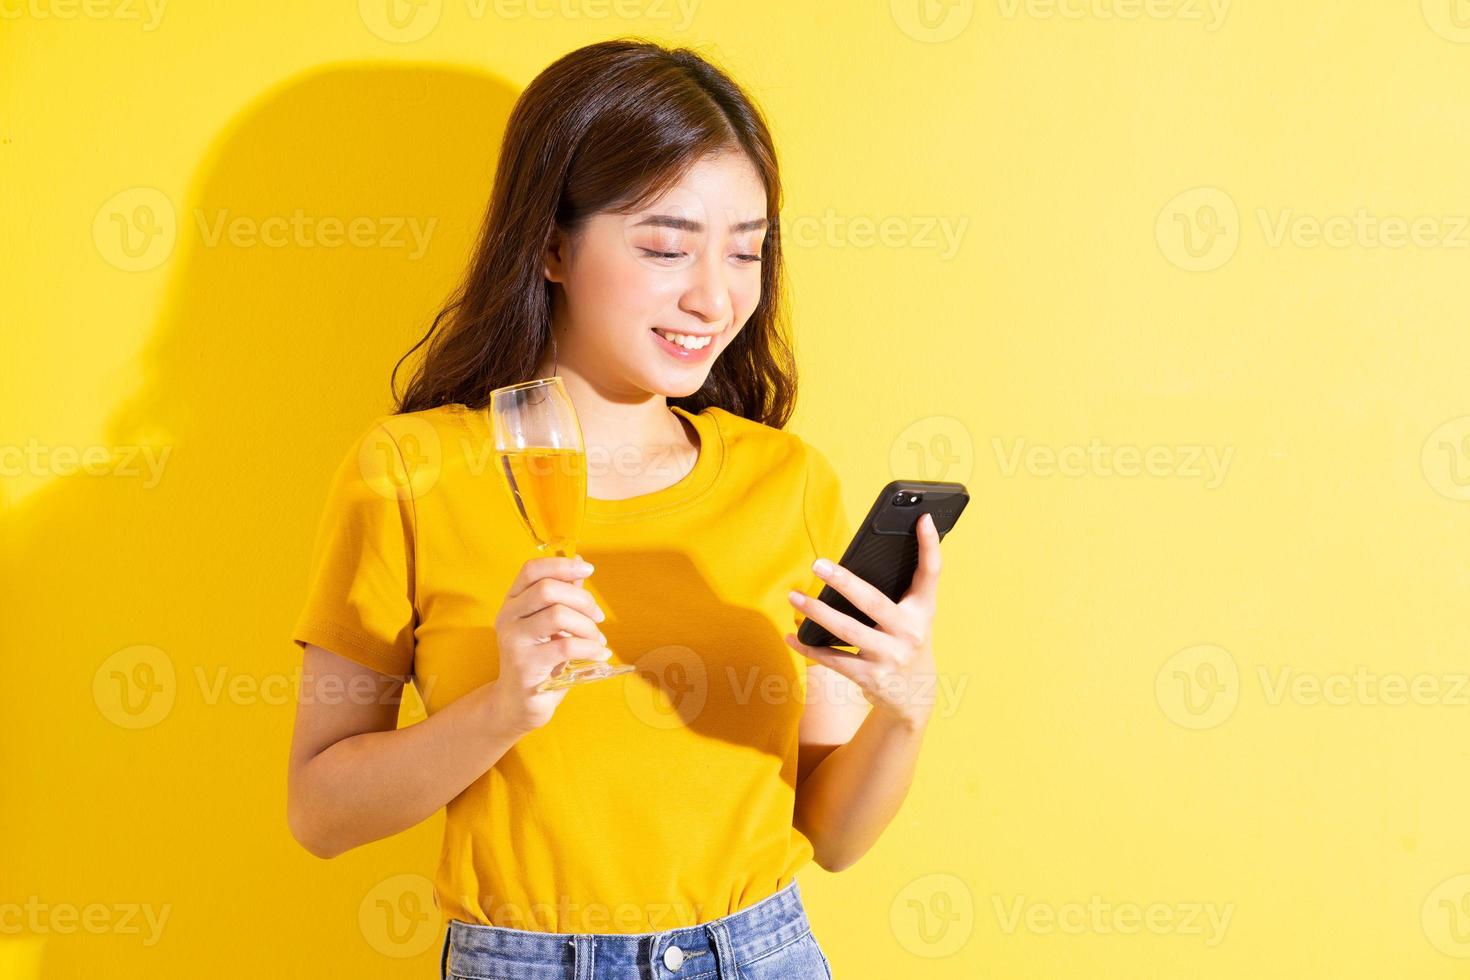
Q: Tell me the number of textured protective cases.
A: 1